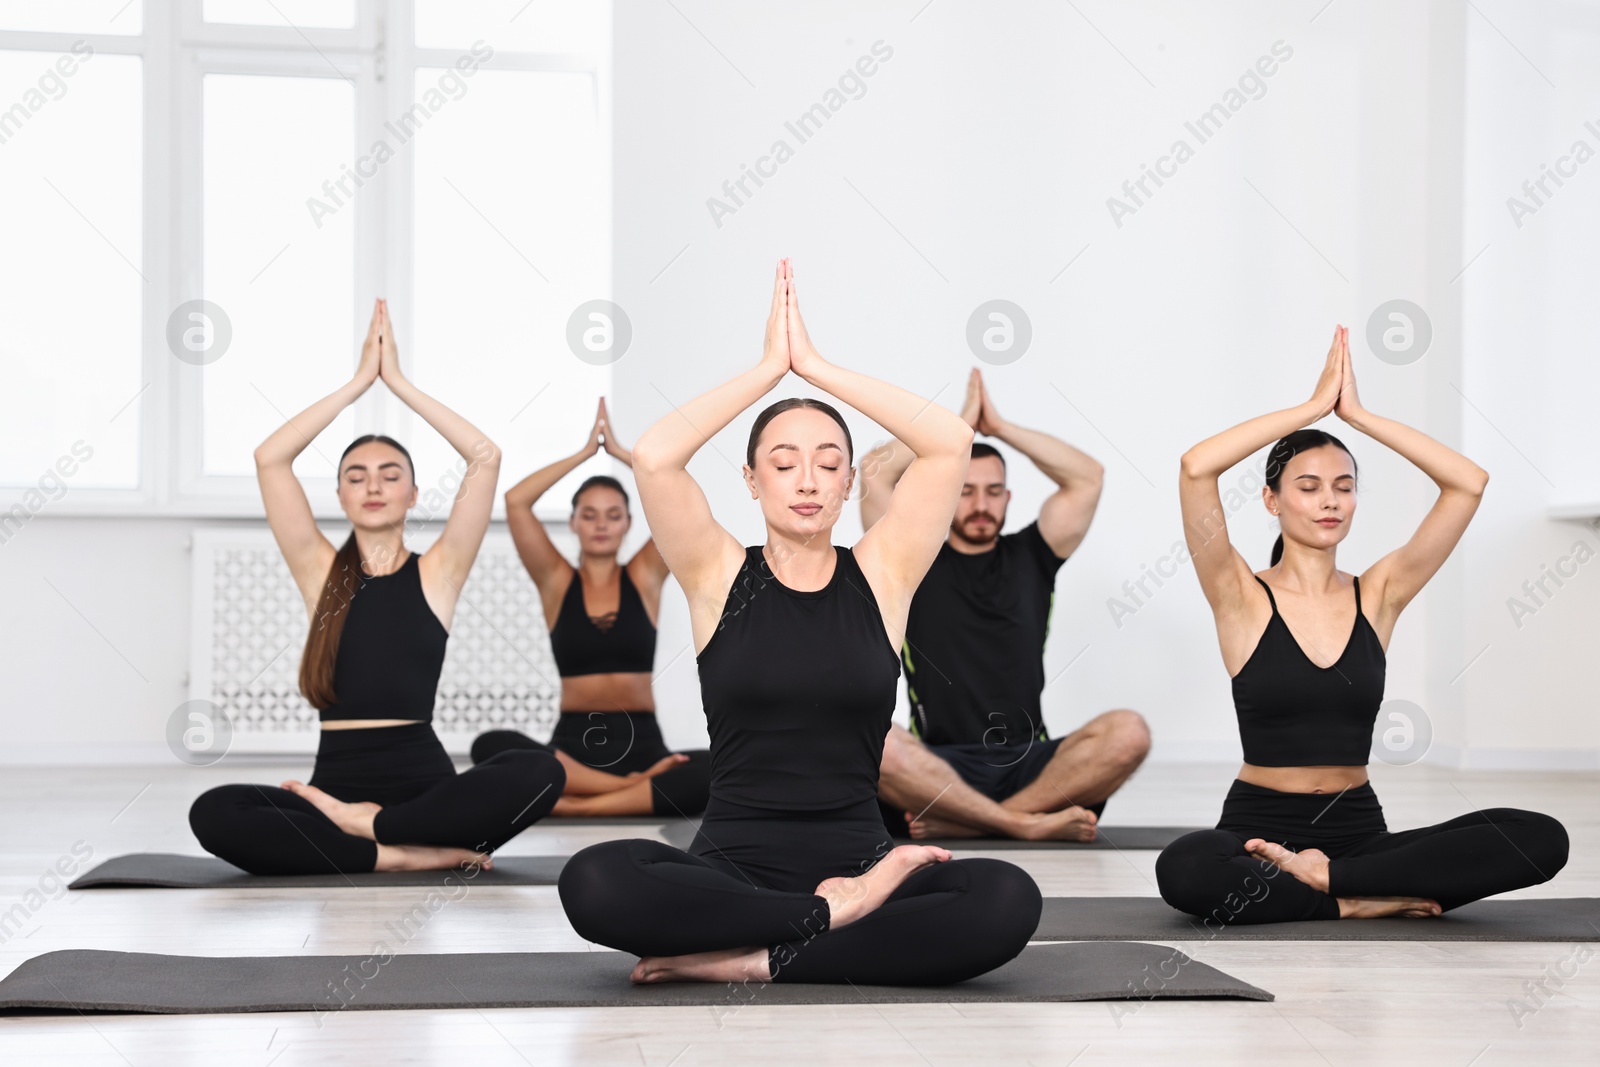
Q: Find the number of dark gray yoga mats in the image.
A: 5